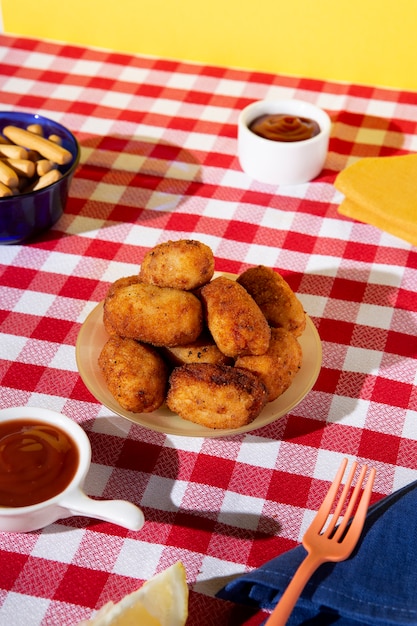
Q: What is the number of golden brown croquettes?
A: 9